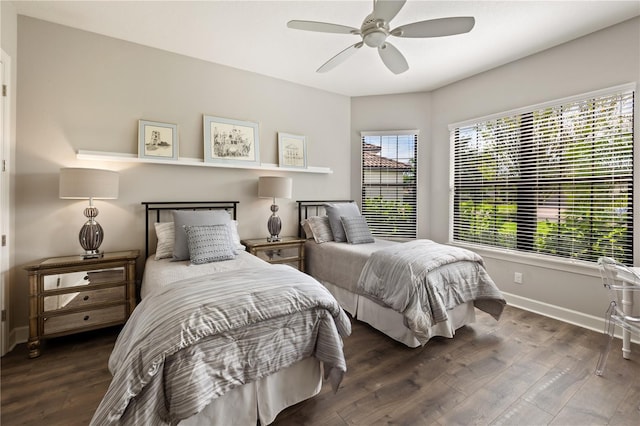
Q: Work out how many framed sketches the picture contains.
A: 3